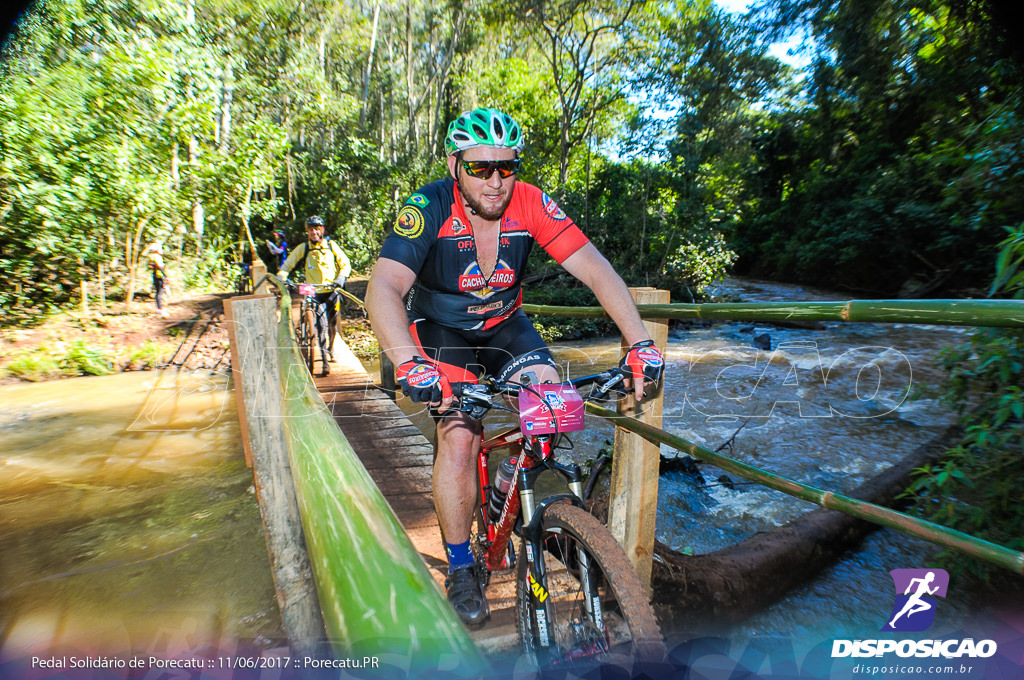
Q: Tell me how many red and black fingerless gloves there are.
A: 2